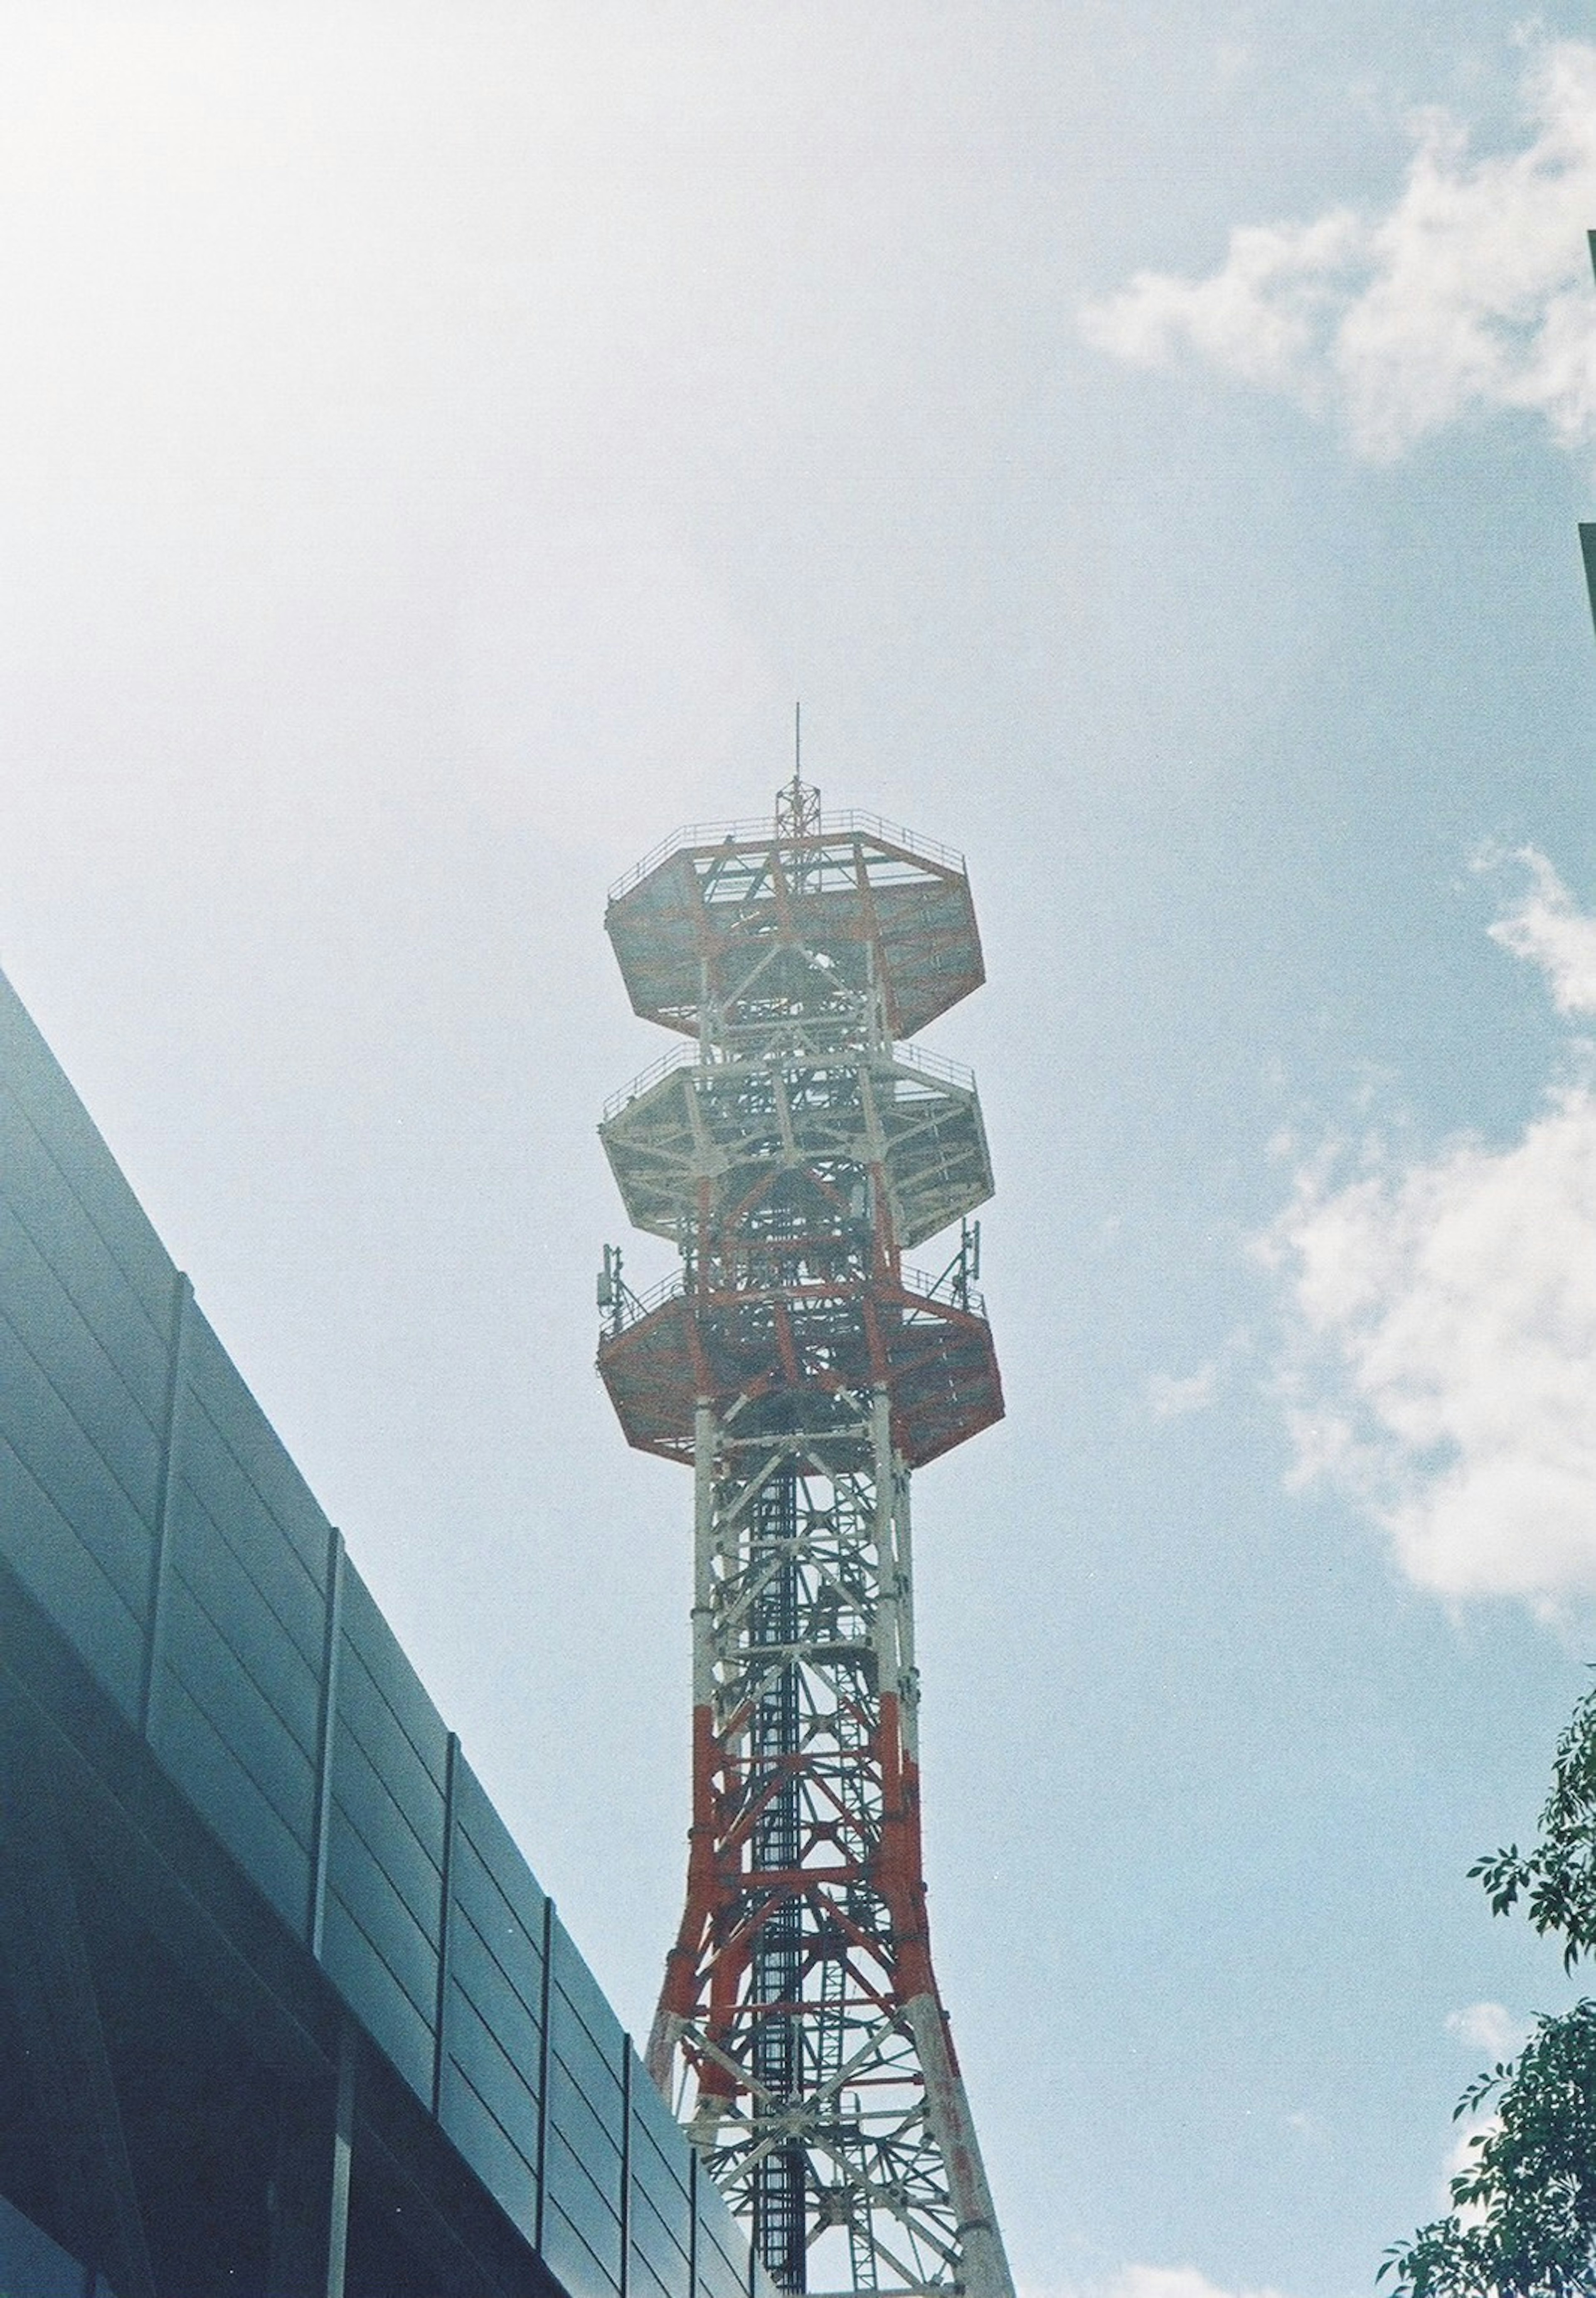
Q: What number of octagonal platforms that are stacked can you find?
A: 3